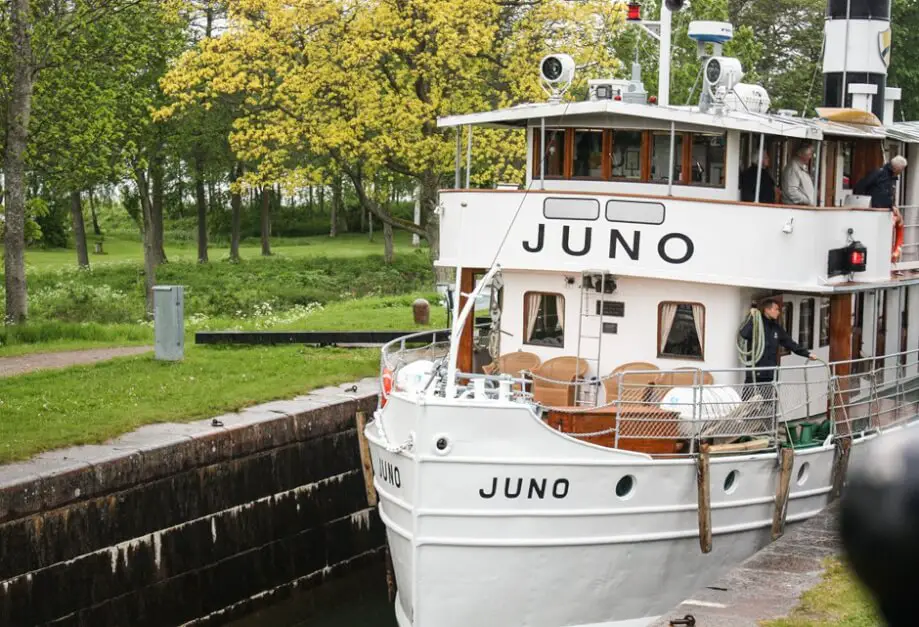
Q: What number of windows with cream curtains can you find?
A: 2